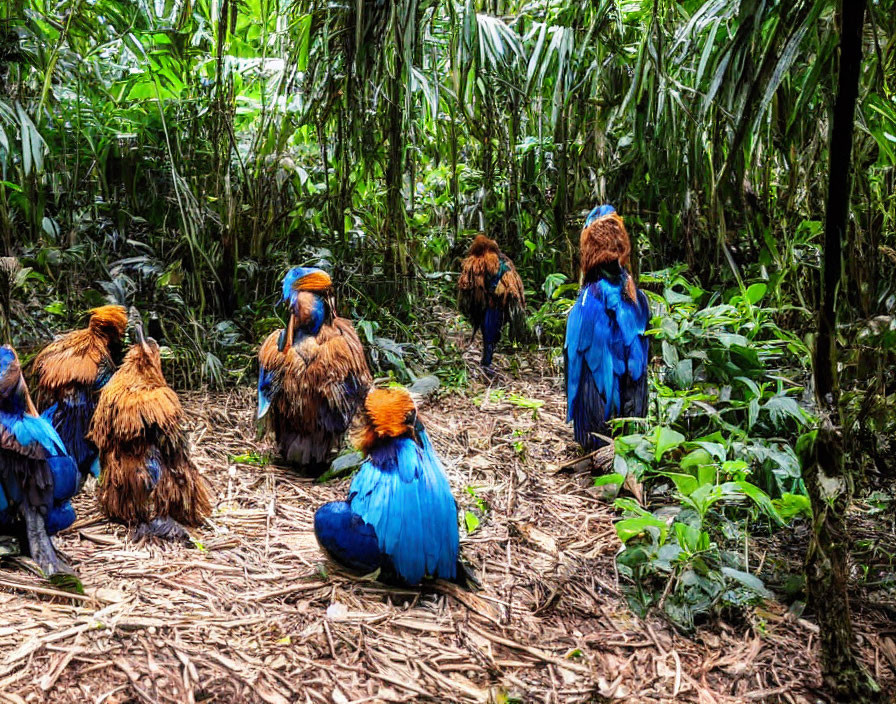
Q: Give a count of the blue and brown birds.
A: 7